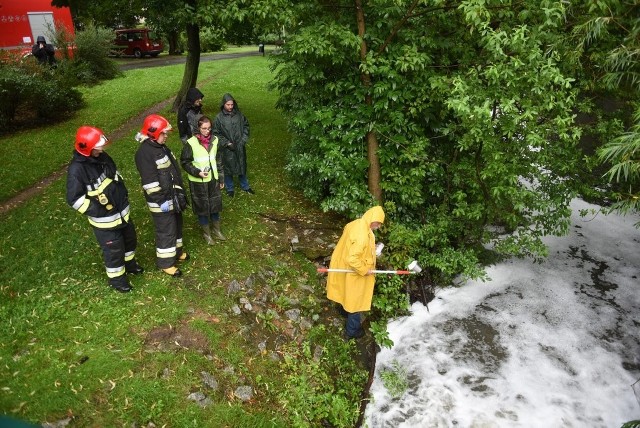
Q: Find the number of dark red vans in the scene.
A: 1